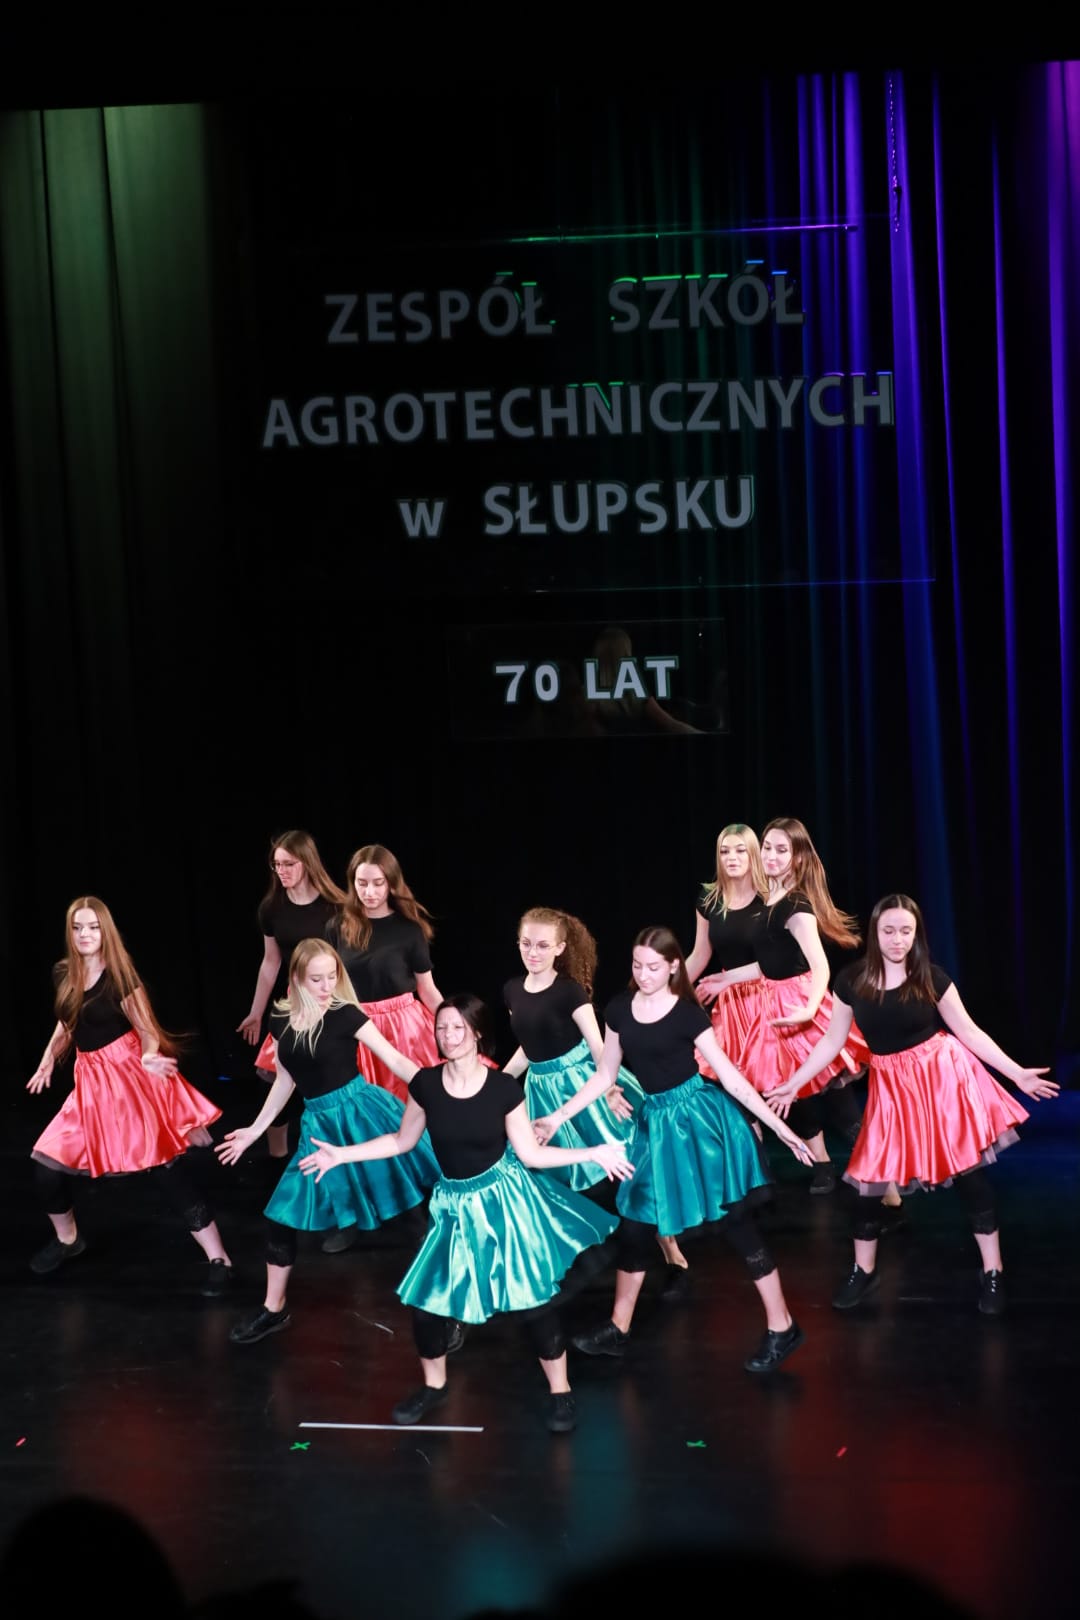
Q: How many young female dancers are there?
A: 10